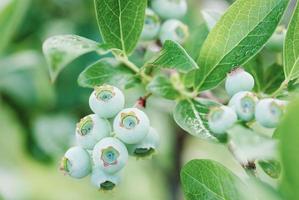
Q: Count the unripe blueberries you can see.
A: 15